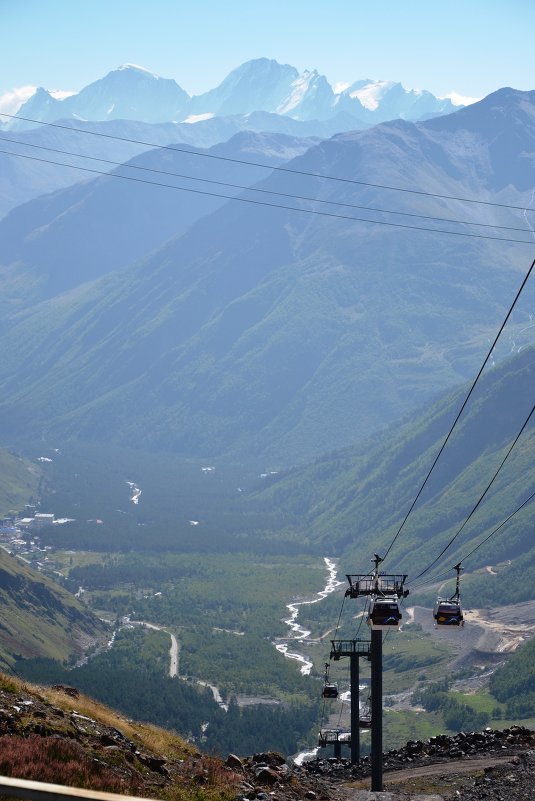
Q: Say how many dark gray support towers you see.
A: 3